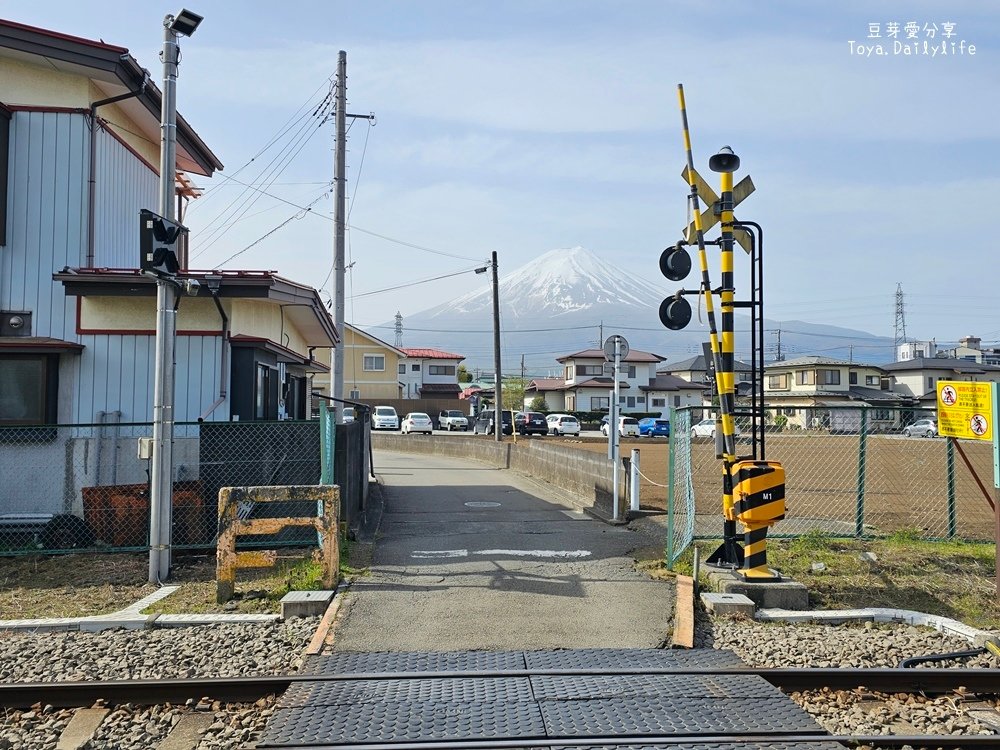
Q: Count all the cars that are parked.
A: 11